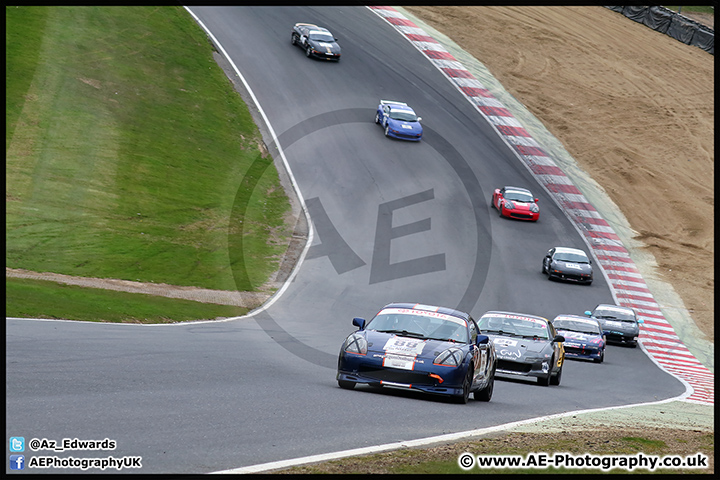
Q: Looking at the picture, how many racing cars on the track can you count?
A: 8